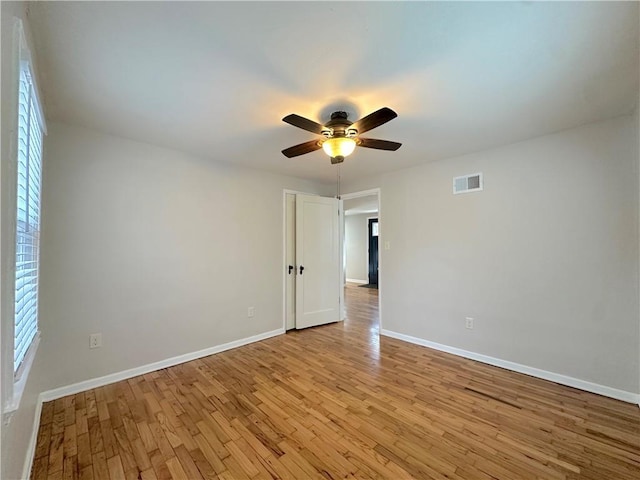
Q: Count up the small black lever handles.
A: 2